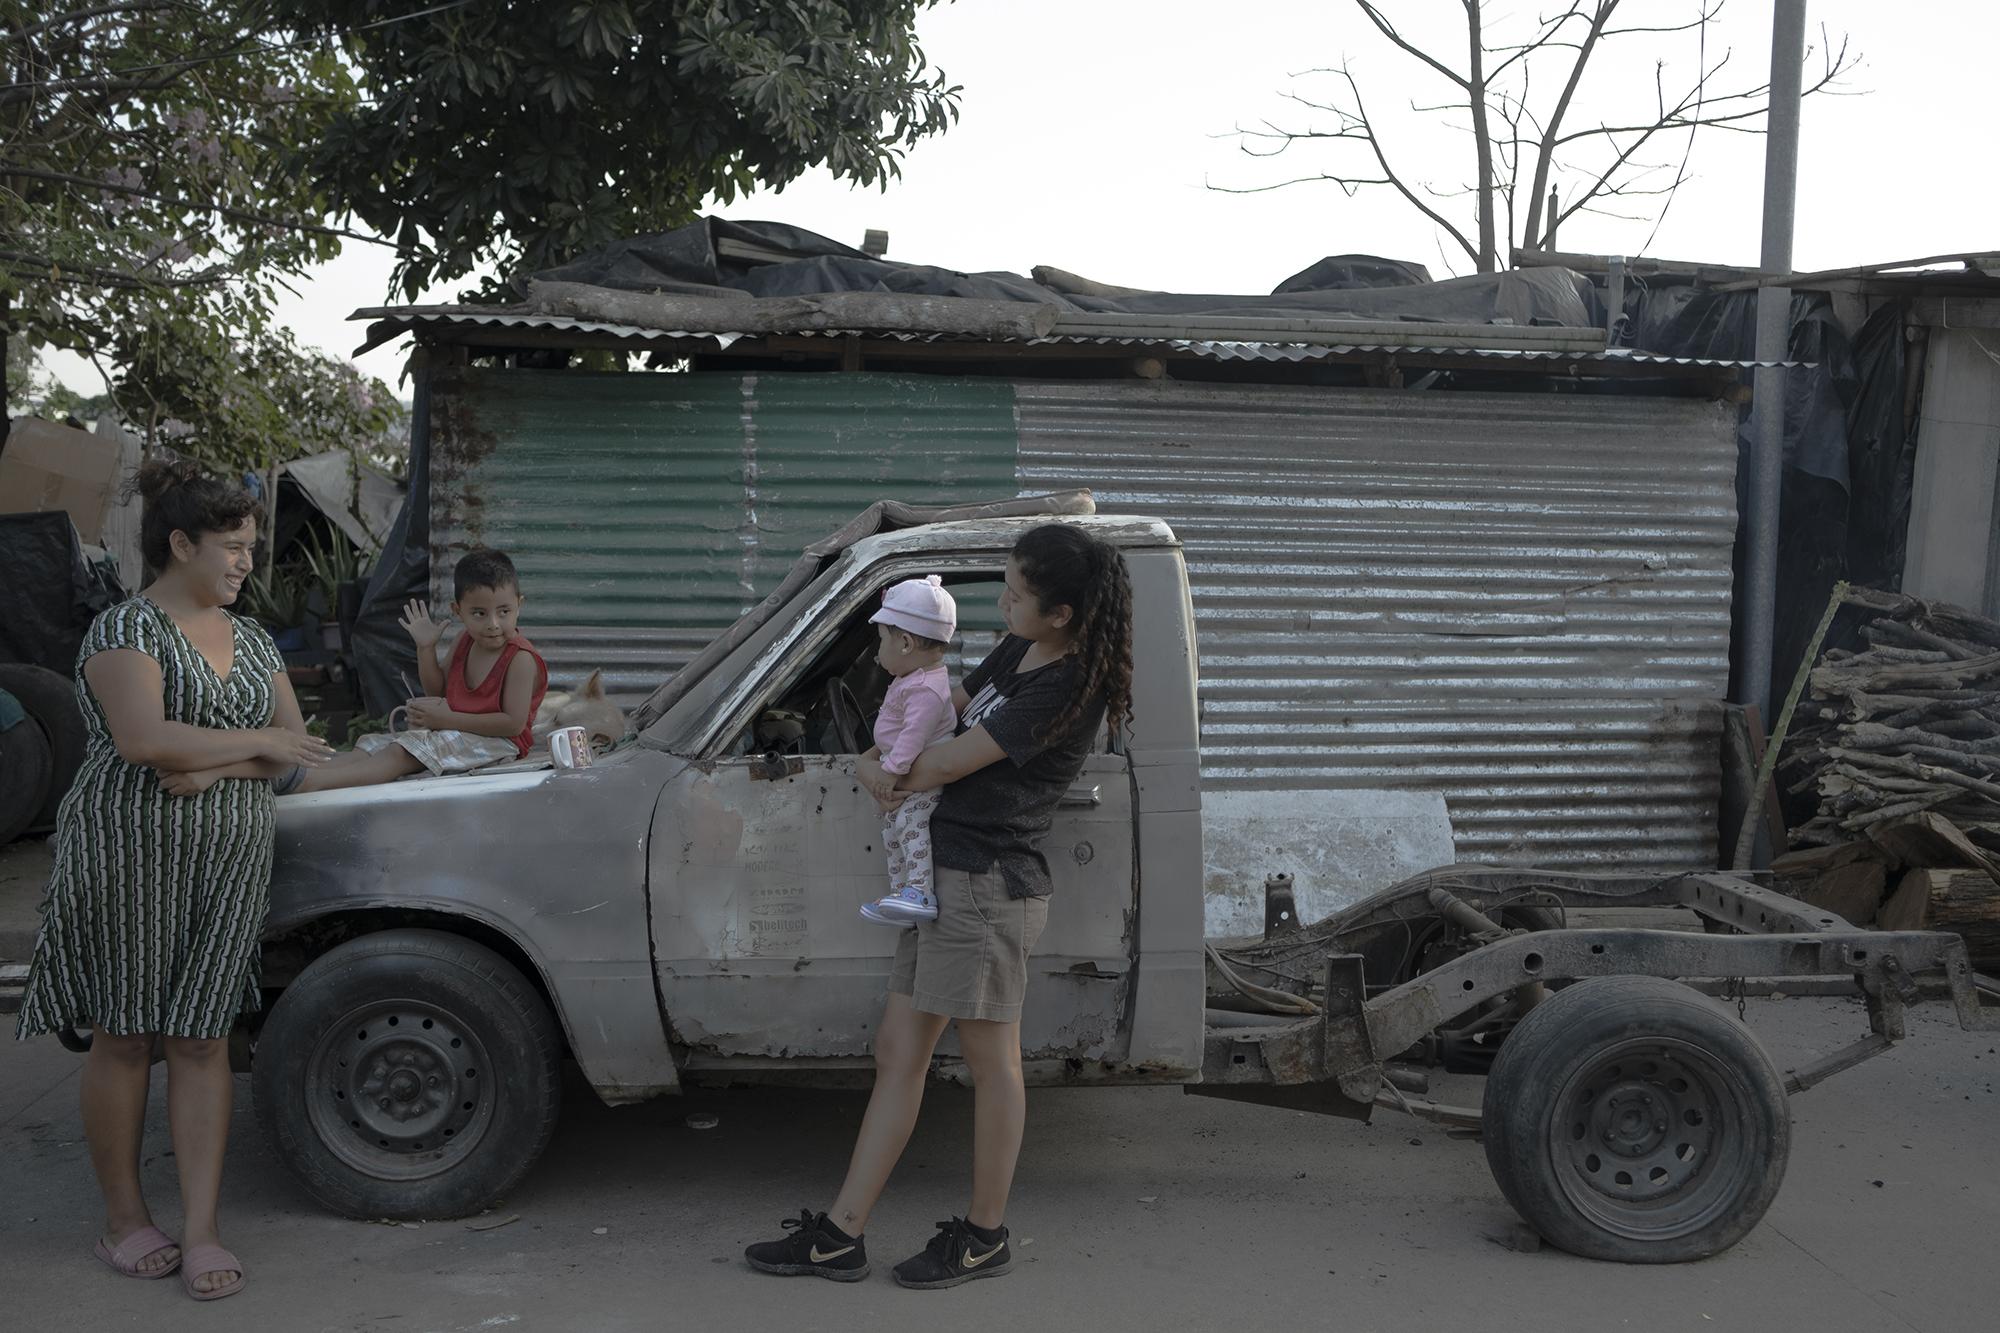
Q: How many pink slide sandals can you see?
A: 2